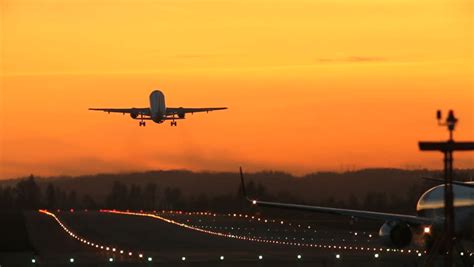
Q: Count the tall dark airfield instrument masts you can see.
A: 1